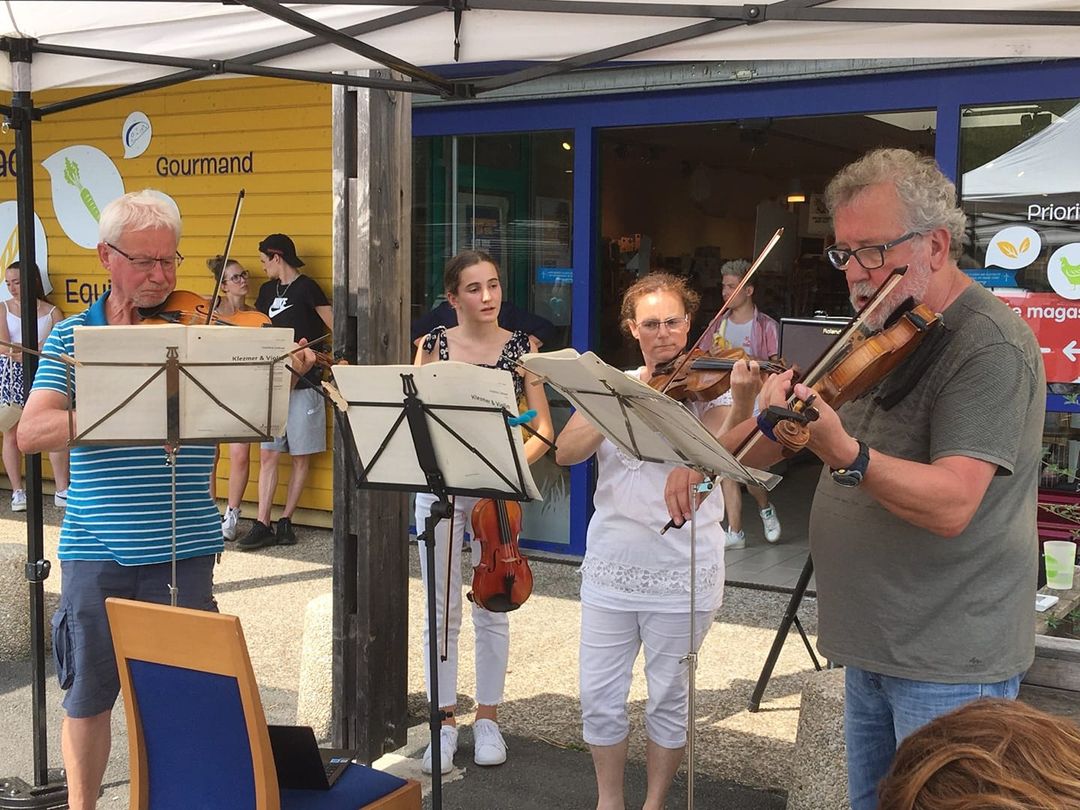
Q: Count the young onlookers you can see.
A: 4